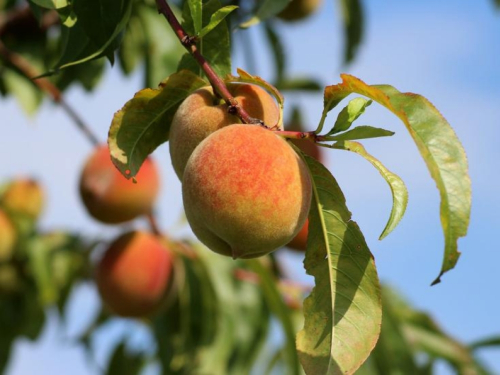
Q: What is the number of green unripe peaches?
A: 0